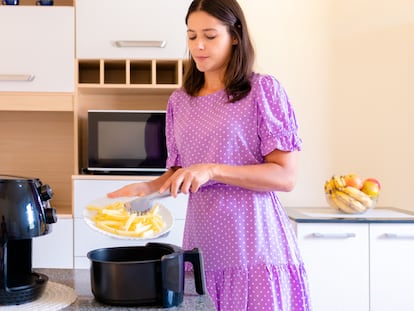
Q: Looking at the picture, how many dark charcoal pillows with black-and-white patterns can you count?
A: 0